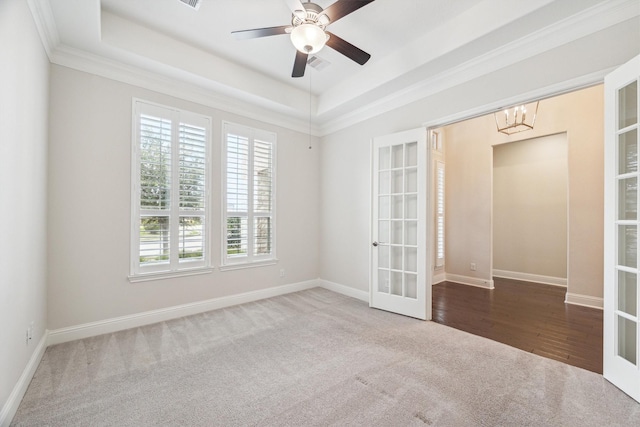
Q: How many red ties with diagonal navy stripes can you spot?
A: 0